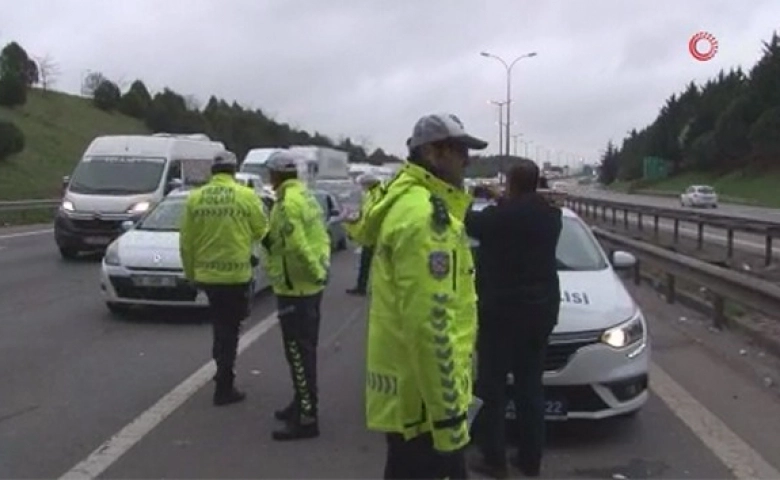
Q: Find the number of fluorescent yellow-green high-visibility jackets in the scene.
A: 4